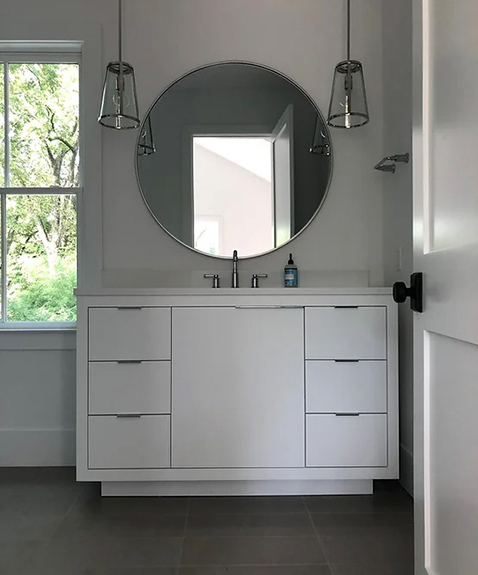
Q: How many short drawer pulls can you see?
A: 6